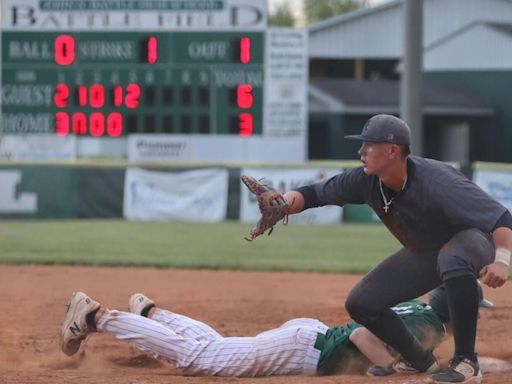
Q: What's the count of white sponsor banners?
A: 3